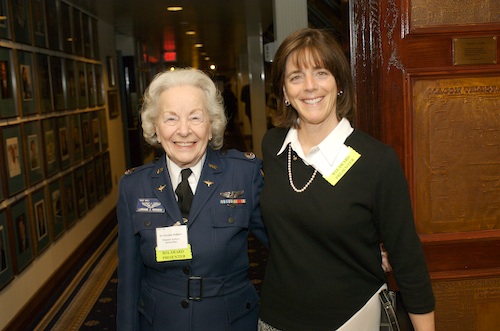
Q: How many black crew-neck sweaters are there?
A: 1